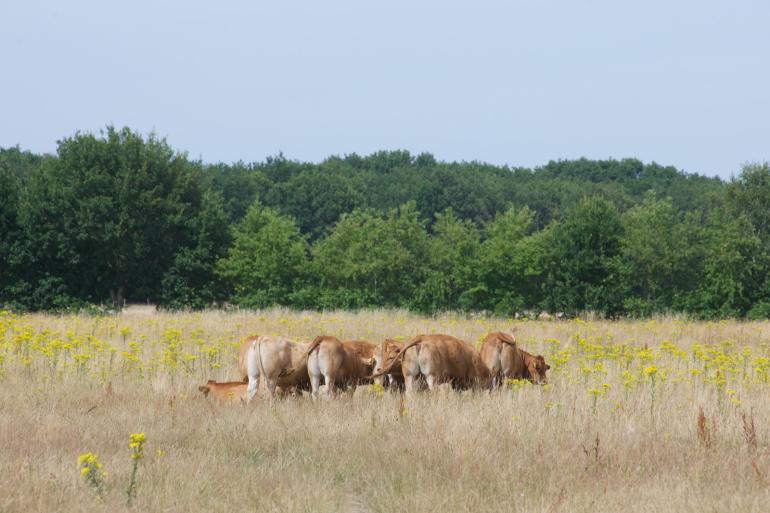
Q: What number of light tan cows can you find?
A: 1